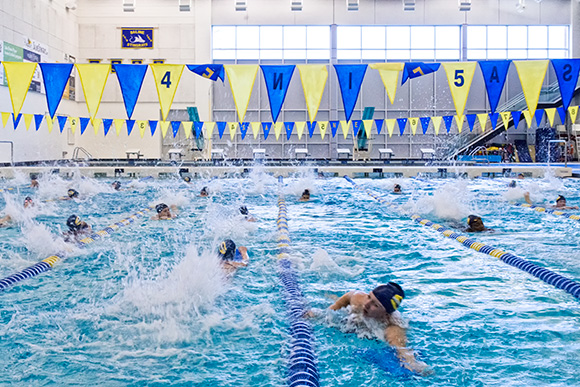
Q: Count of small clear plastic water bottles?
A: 0